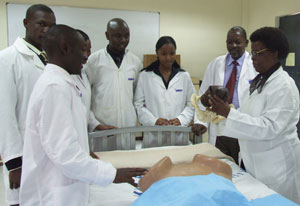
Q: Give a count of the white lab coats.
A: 7